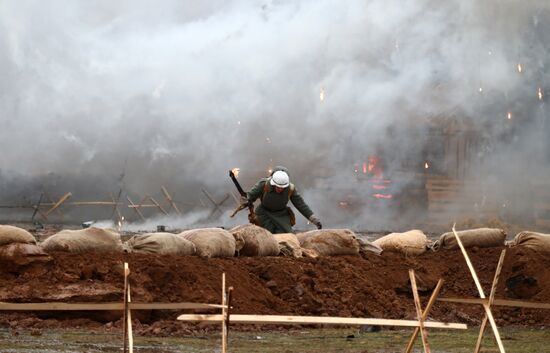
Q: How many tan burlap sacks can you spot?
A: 10